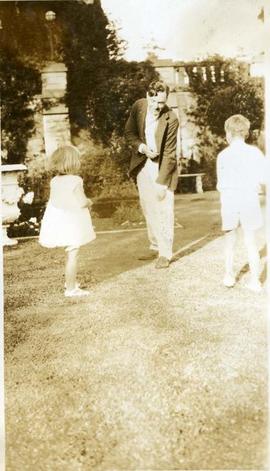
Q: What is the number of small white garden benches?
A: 1